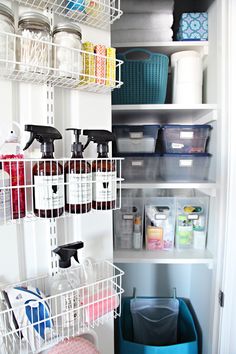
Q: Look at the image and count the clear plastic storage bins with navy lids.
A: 4